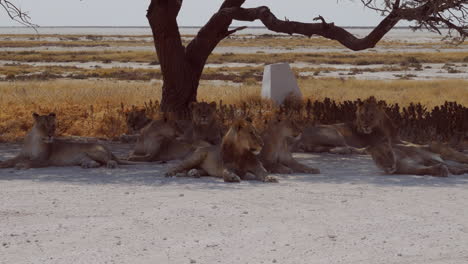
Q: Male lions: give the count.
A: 2